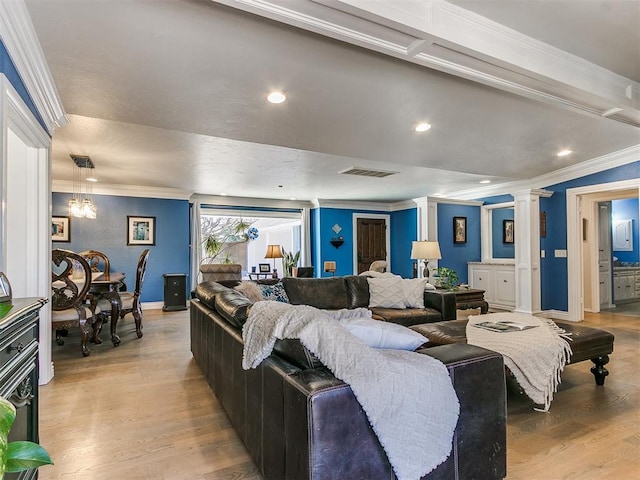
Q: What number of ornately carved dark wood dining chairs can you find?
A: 3